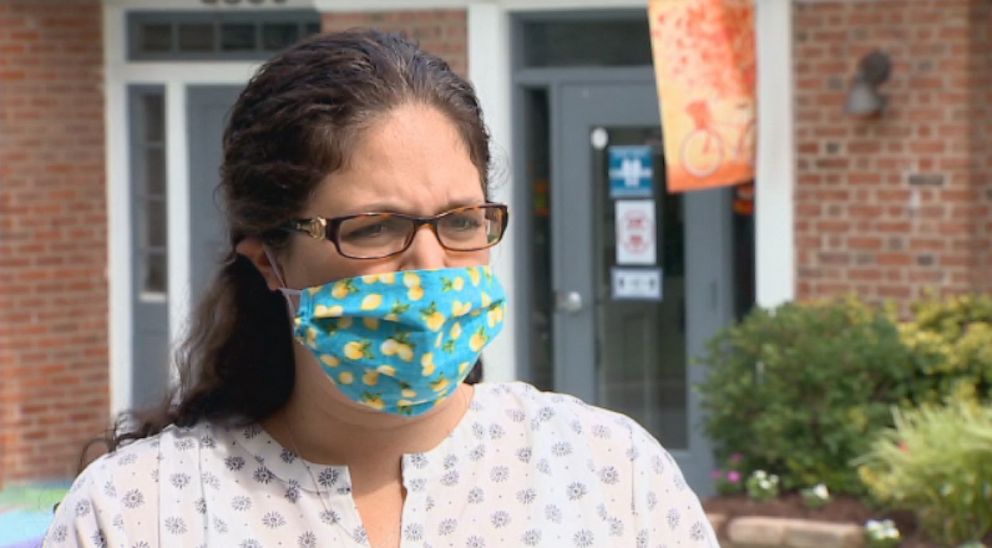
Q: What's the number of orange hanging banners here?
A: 1